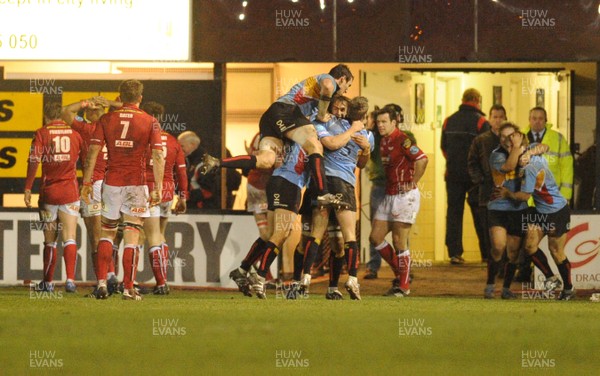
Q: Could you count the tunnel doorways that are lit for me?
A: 1